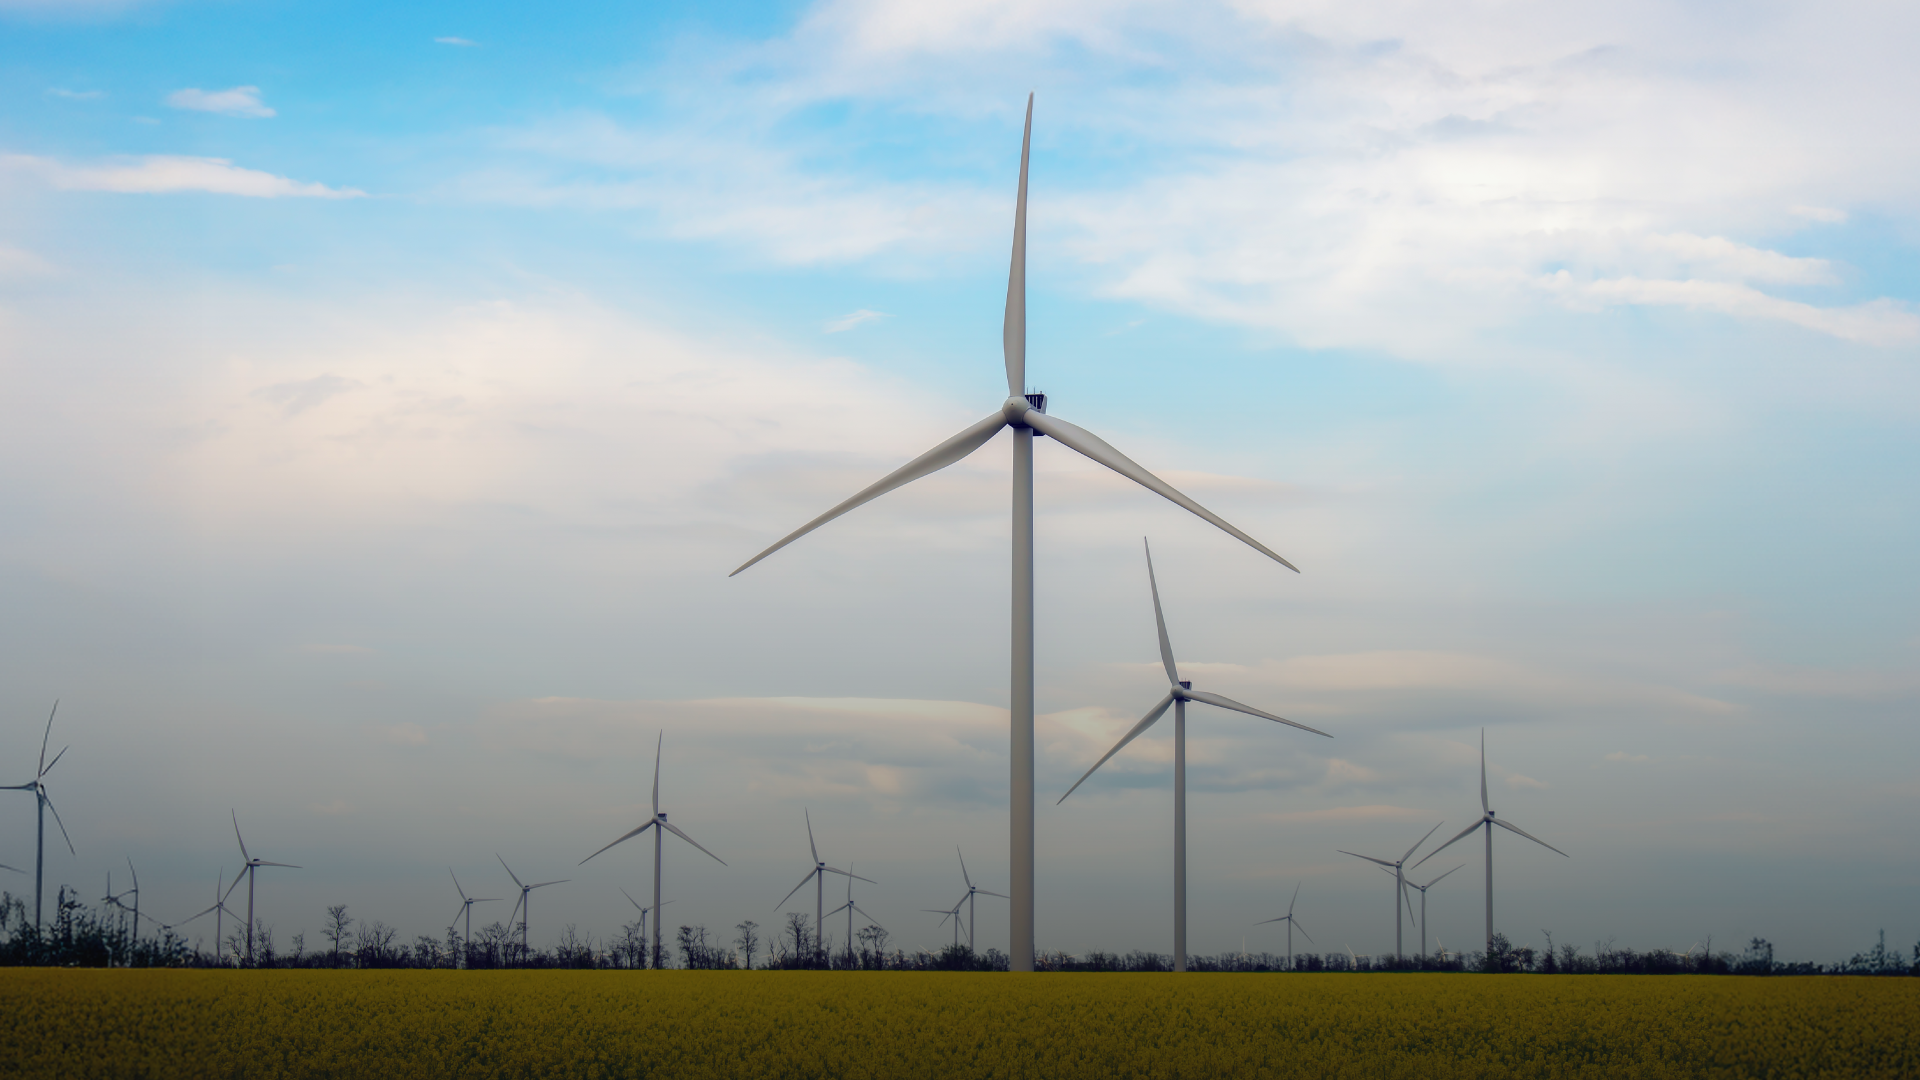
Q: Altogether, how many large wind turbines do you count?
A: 2